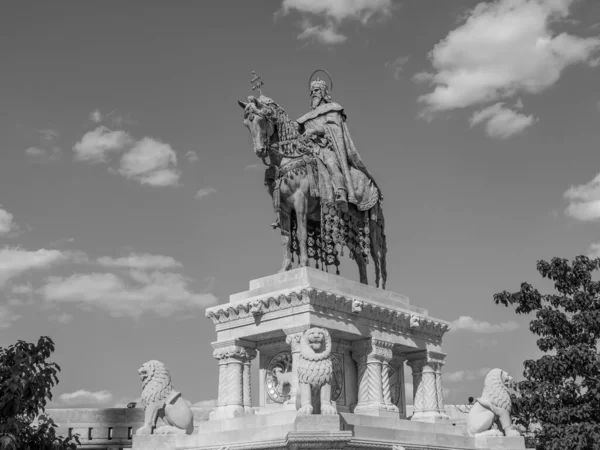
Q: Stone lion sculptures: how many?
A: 3